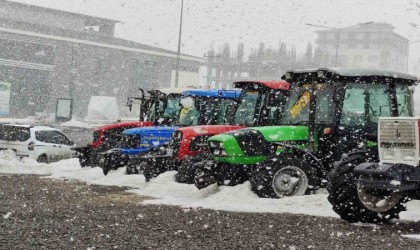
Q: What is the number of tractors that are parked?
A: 5